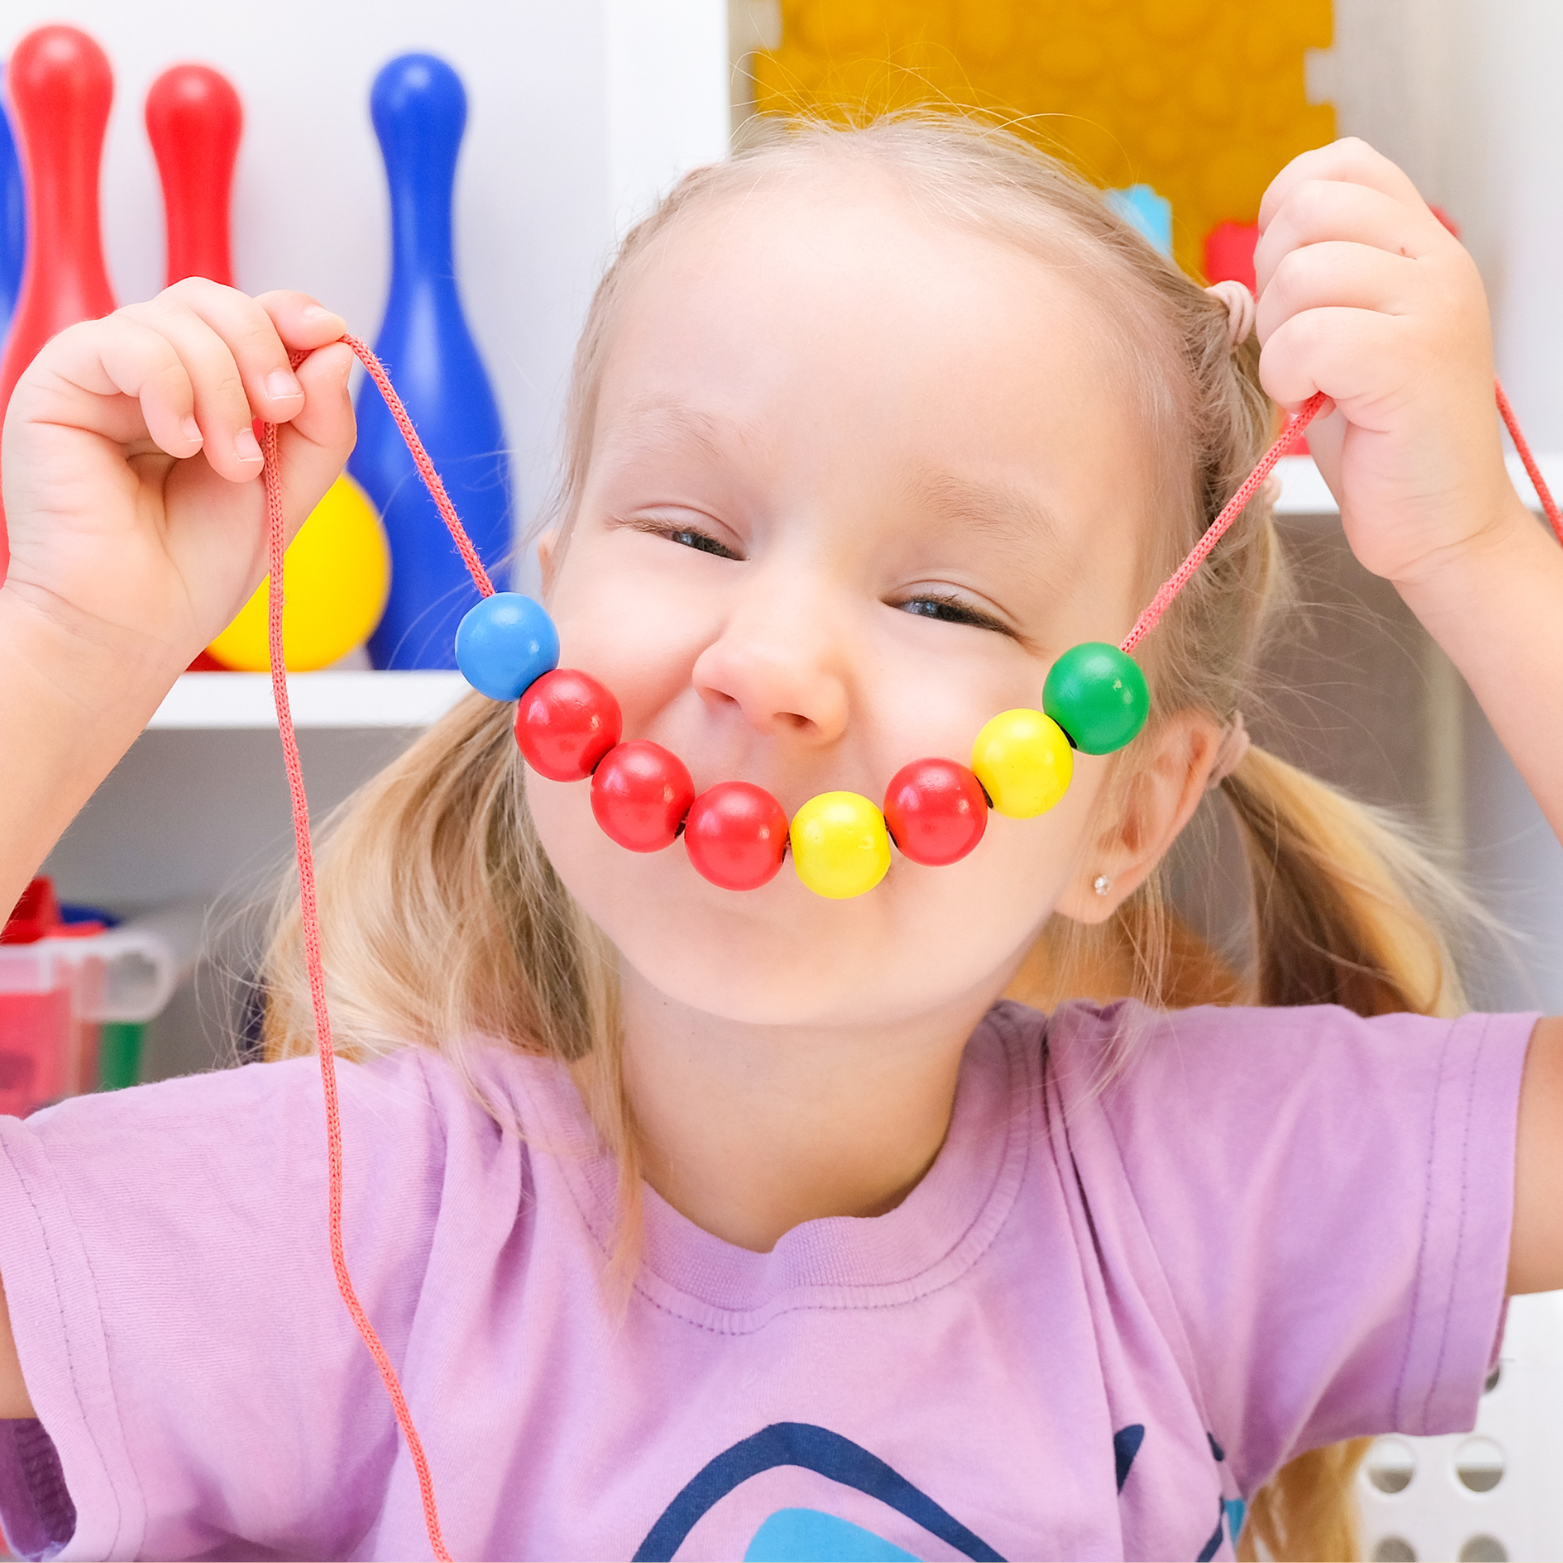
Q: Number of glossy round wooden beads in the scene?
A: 8